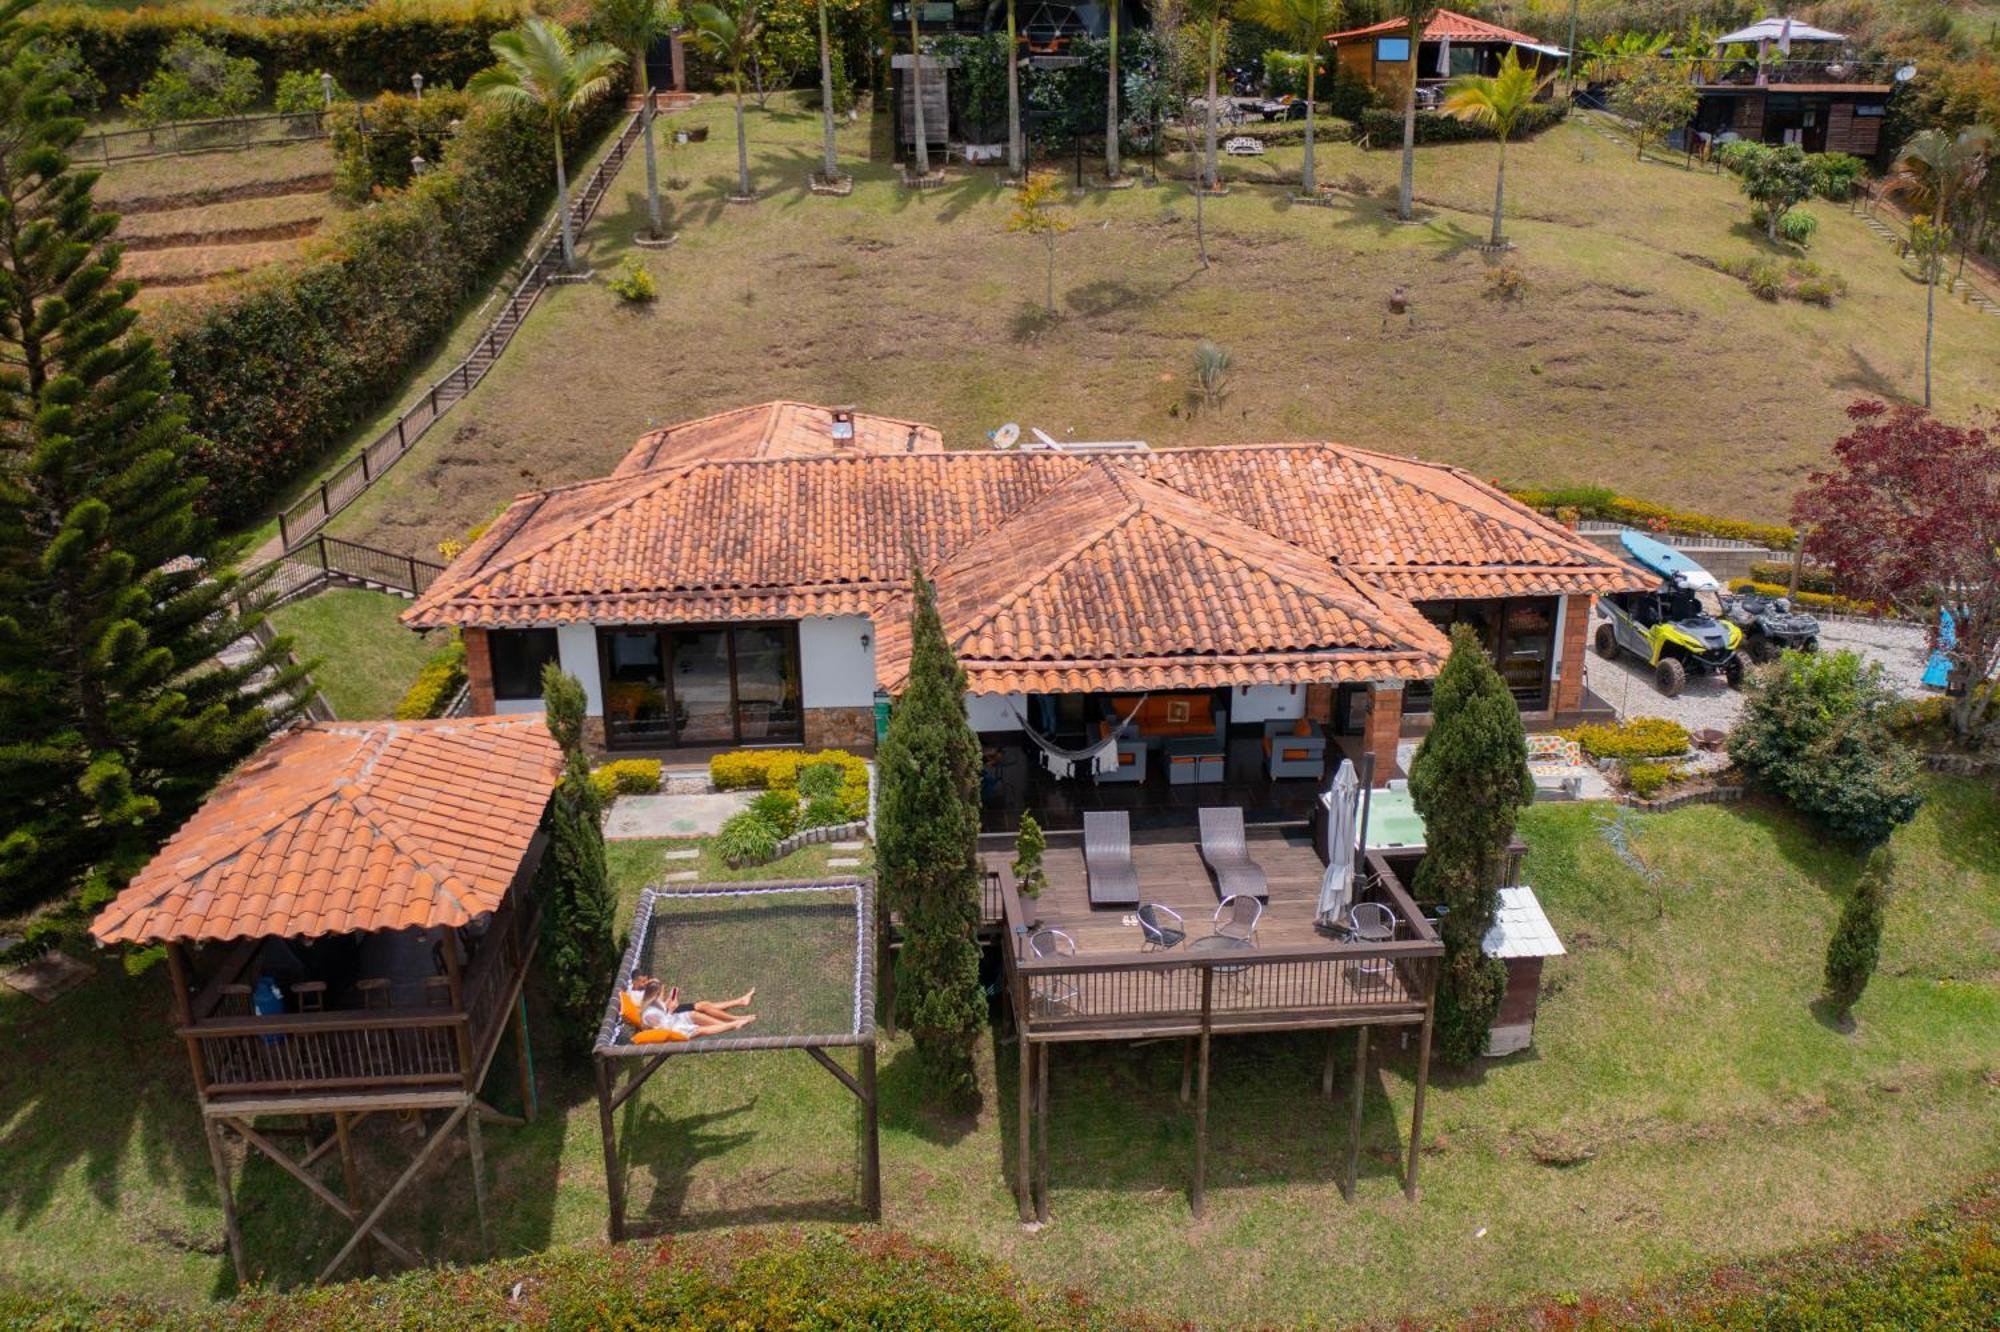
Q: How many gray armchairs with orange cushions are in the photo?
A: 2